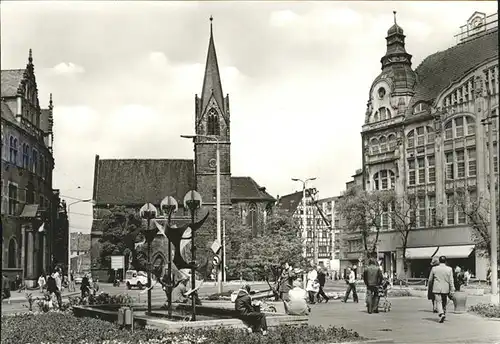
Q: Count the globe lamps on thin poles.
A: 3